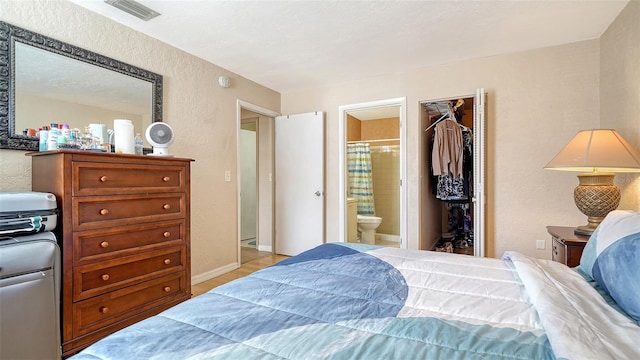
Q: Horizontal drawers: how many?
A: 5